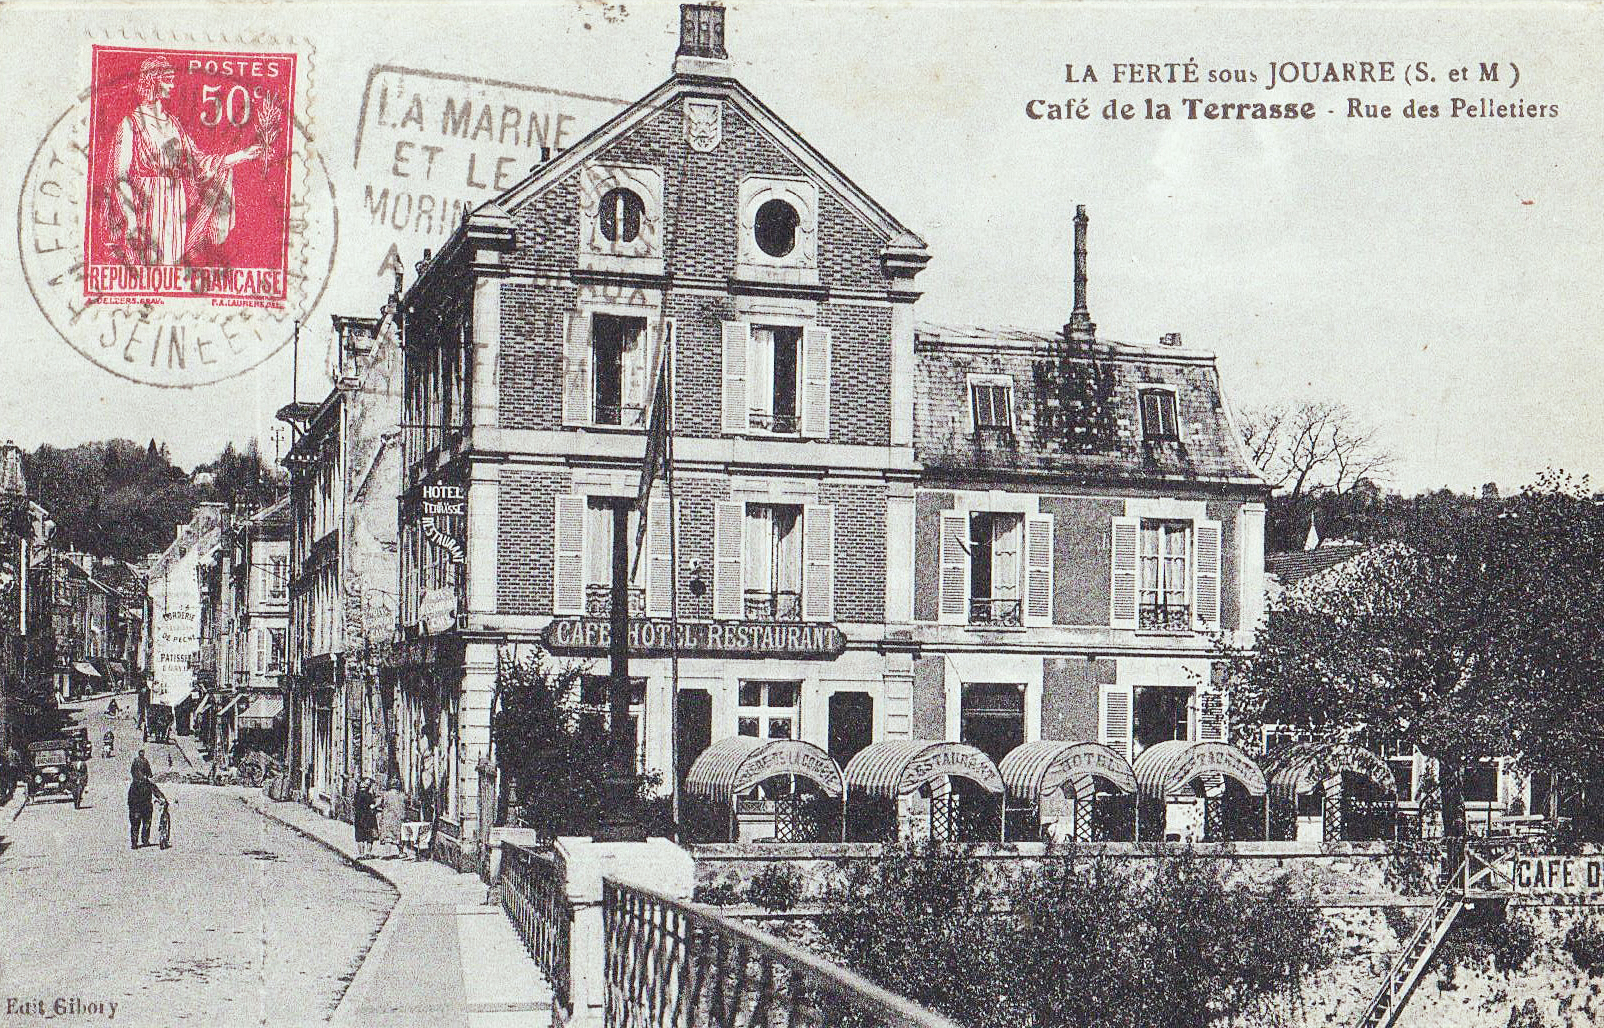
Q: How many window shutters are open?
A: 14